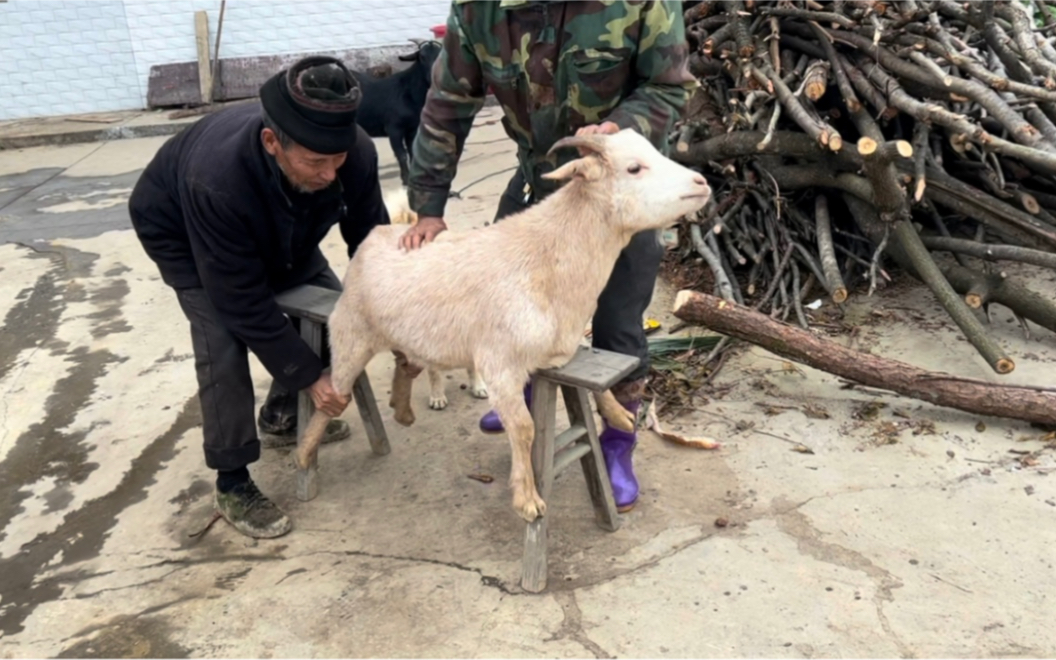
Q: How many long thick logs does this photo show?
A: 1